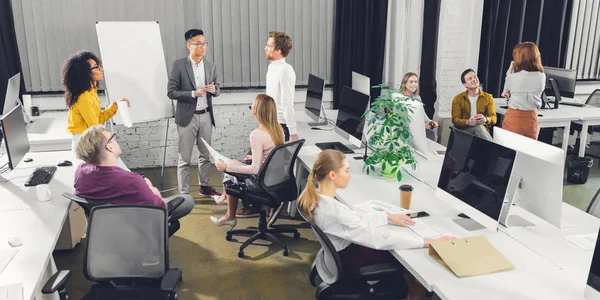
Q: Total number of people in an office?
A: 9